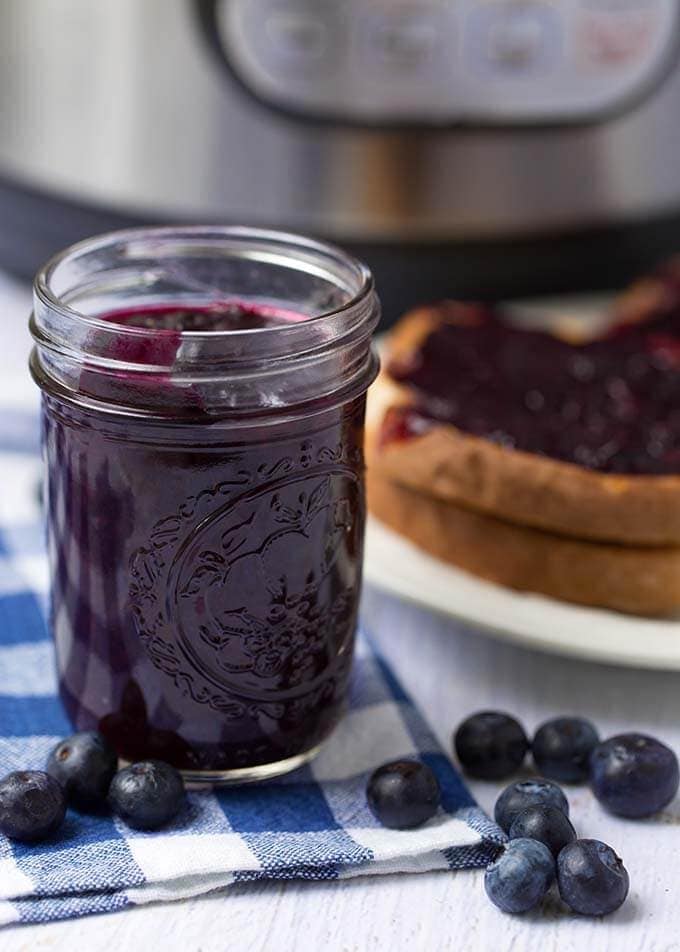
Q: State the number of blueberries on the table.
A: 11